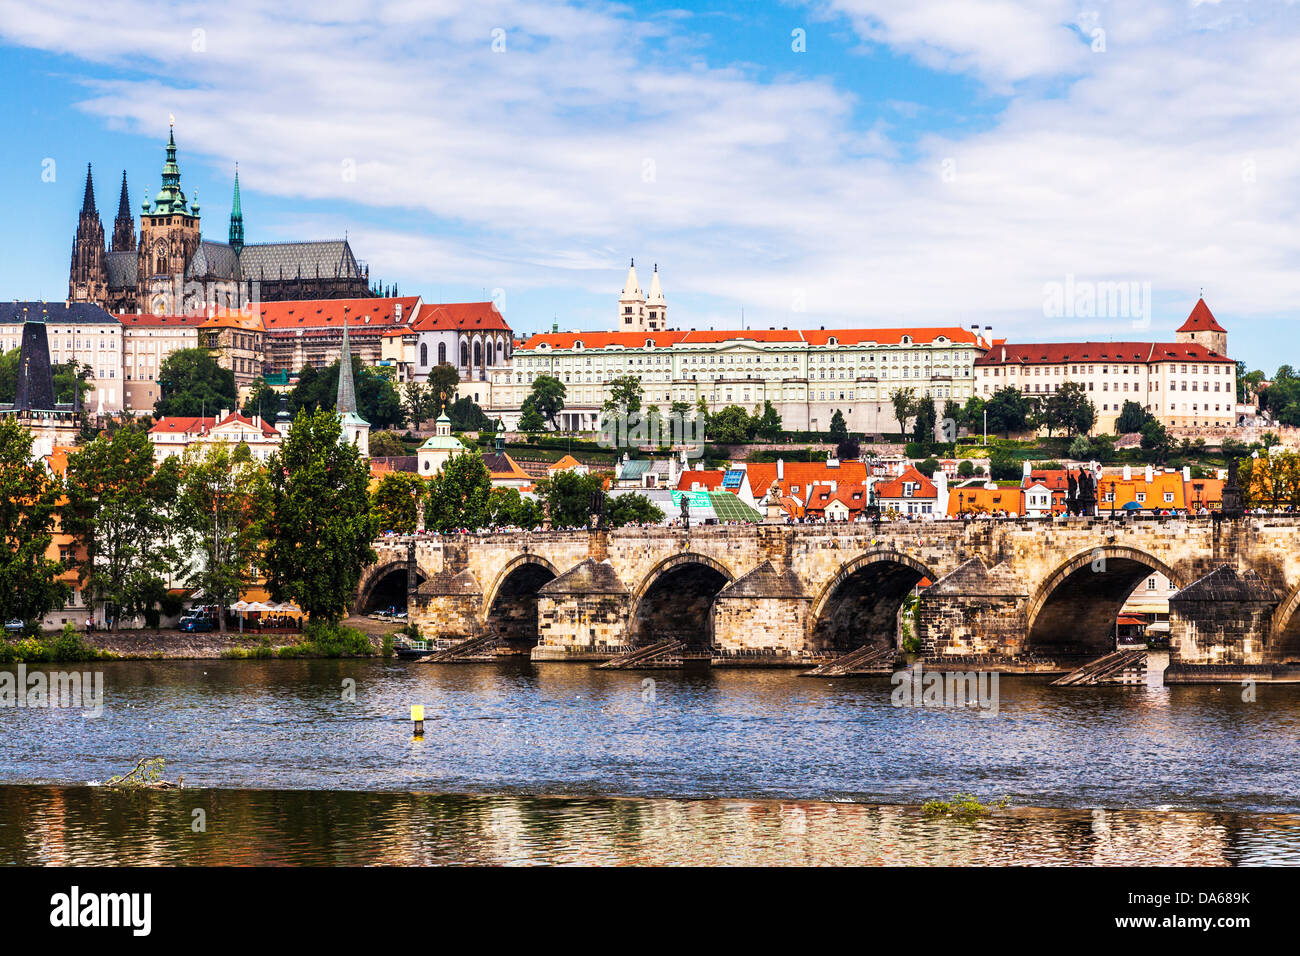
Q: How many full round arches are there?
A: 5